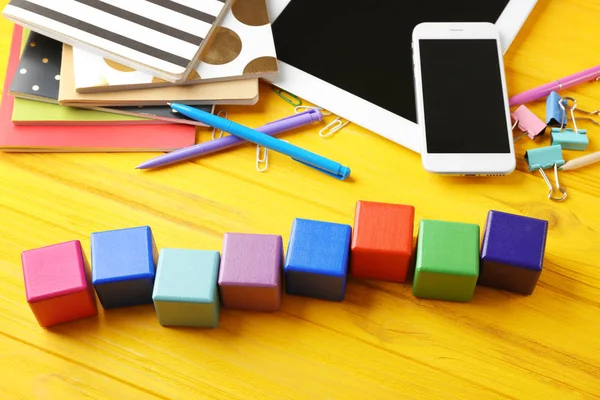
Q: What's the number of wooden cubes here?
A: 8